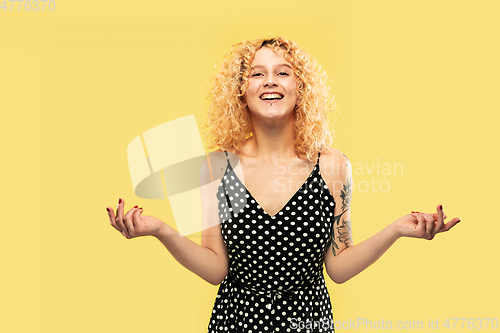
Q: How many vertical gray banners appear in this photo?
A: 0